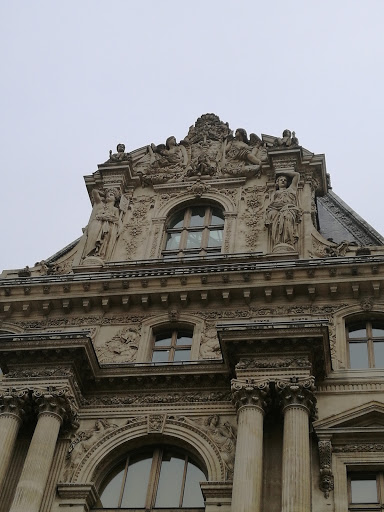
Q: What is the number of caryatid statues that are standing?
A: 2